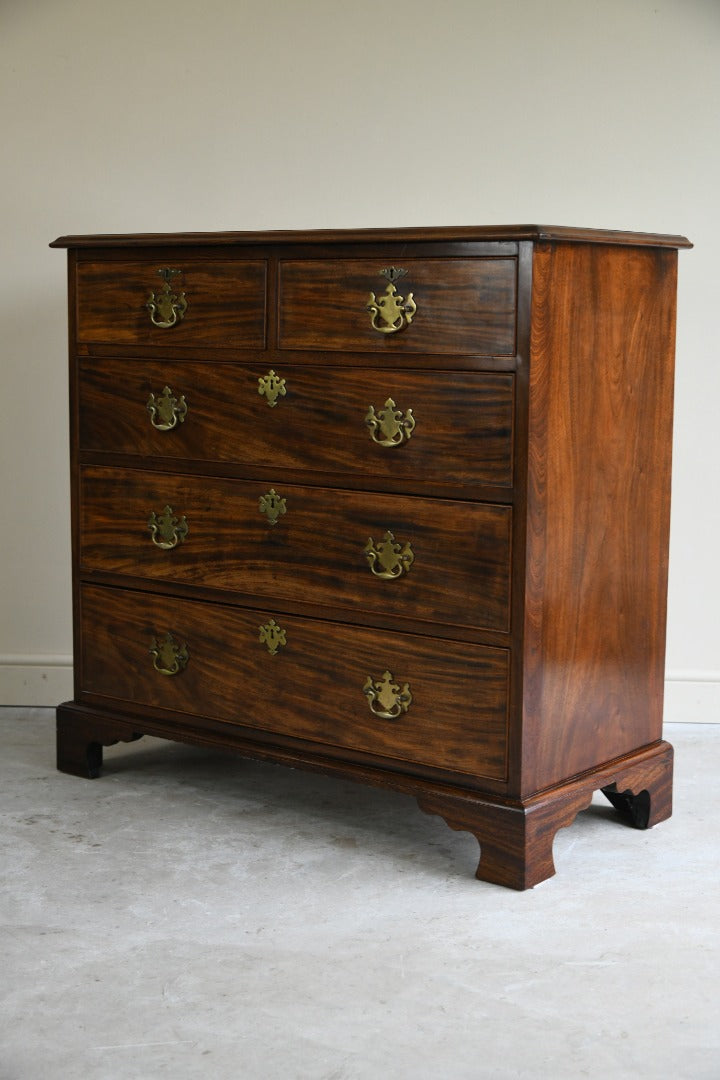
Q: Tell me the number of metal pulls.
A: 8